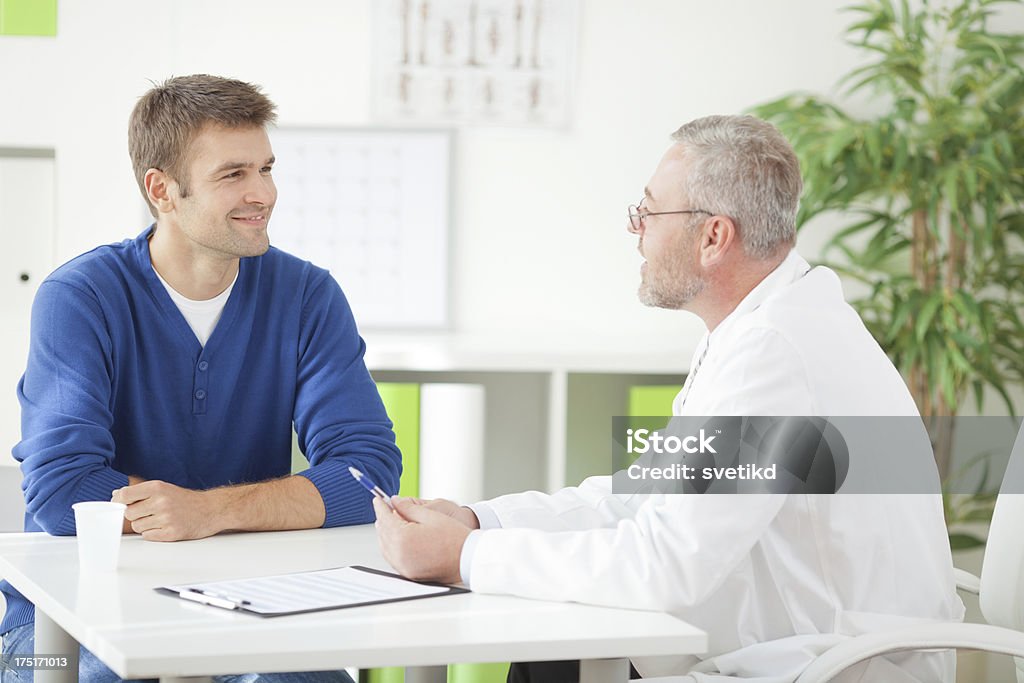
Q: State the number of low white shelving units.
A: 1